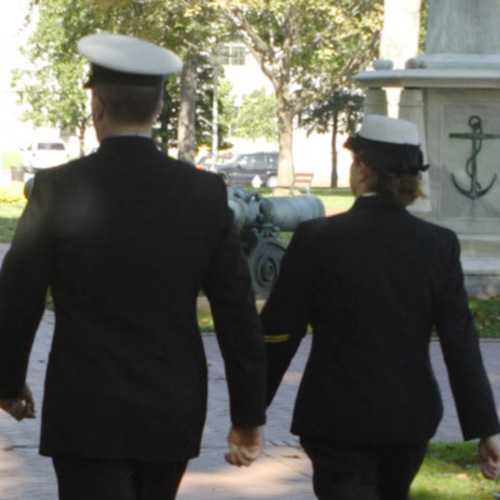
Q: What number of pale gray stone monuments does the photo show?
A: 1